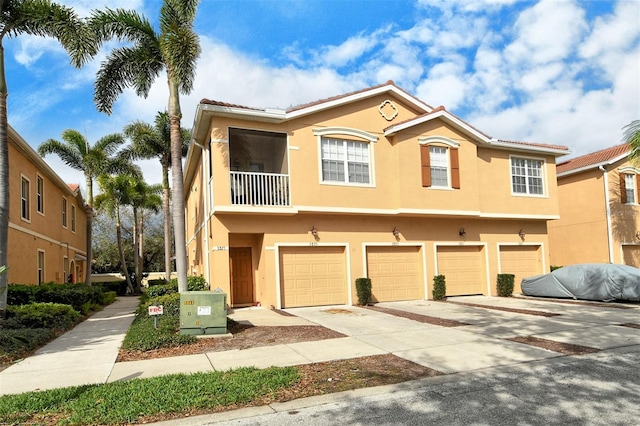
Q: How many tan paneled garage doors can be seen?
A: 4